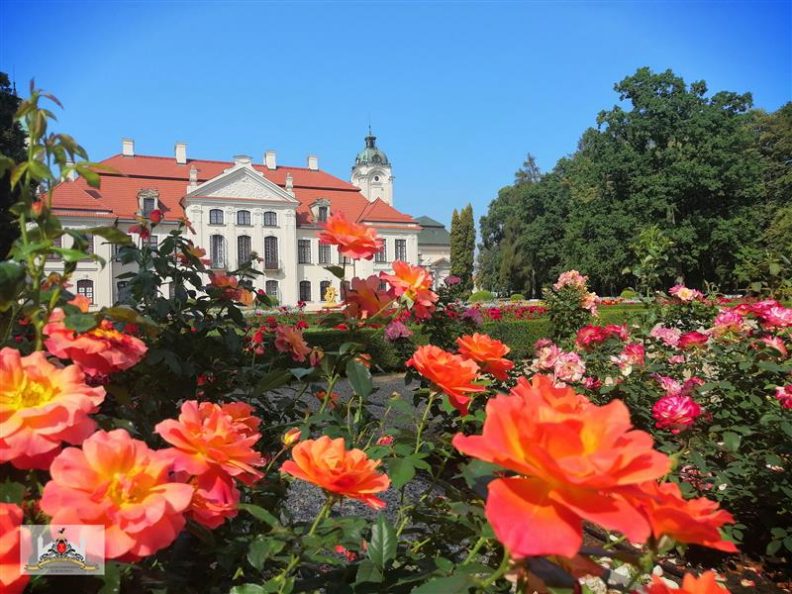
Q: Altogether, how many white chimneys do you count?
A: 4